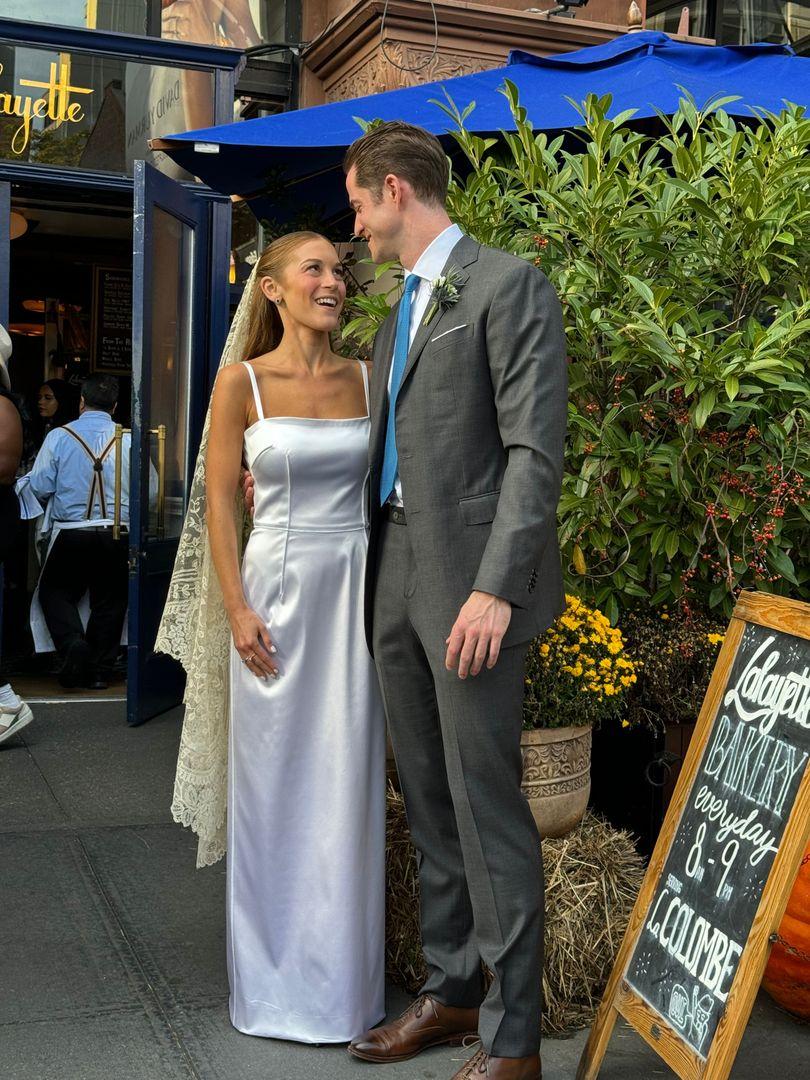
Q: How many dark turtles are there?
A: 0